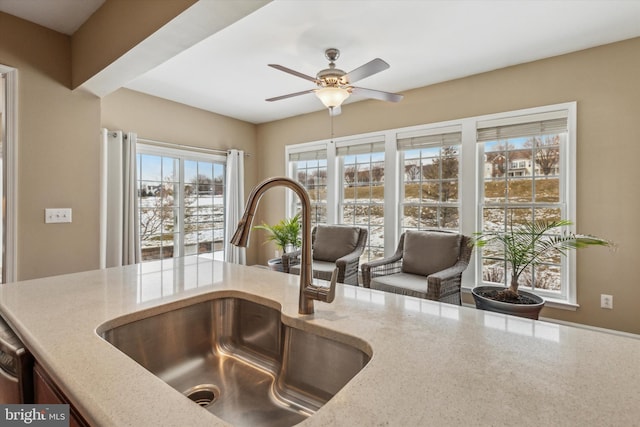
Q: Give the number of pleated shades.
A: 4